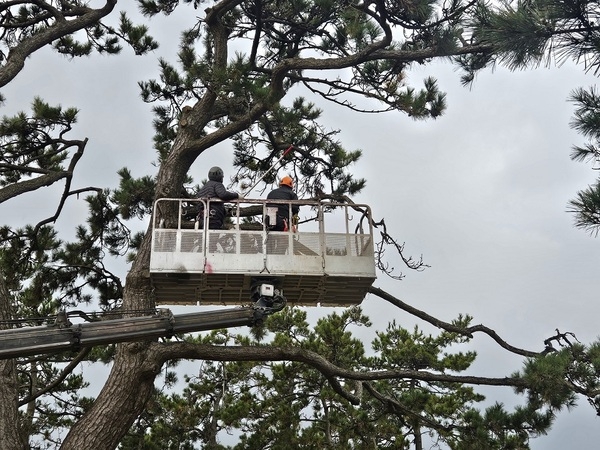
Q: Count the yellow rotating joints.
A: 0